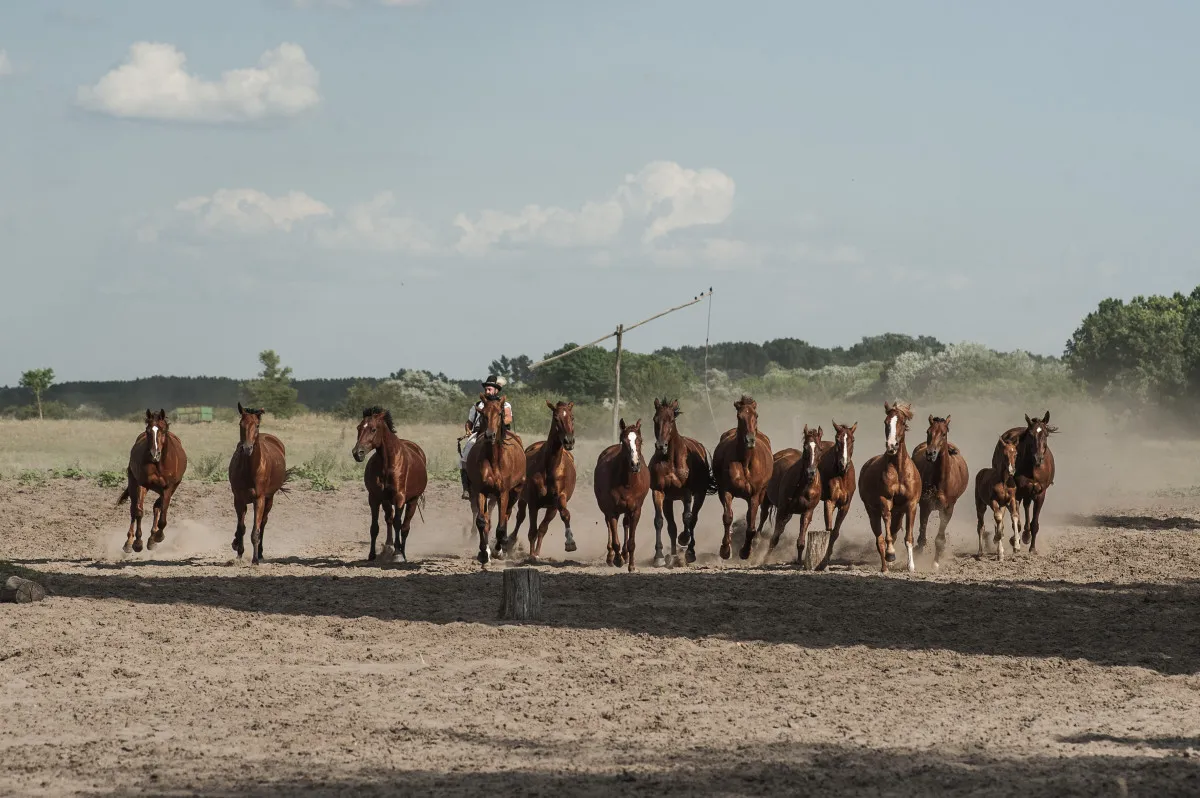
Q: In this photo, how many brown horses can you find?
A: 14